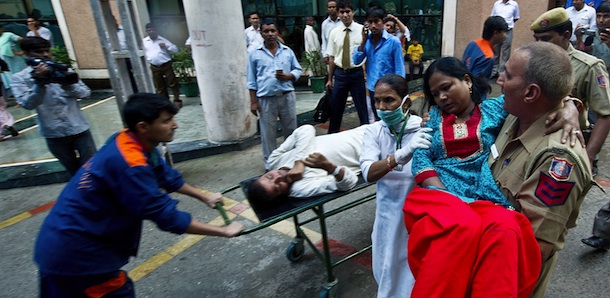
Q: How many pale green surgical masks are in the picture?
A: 1